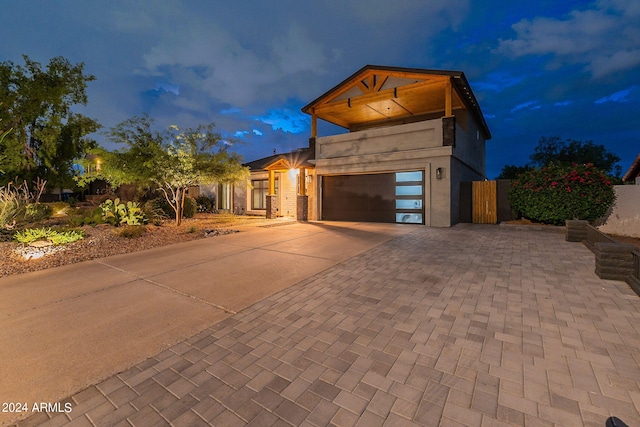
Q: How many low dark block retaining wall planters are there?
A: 2